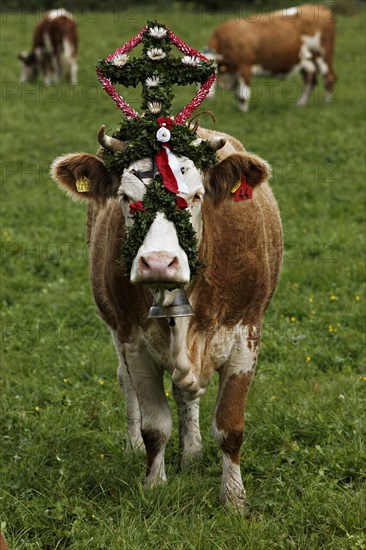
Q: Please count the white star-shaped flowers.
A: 6